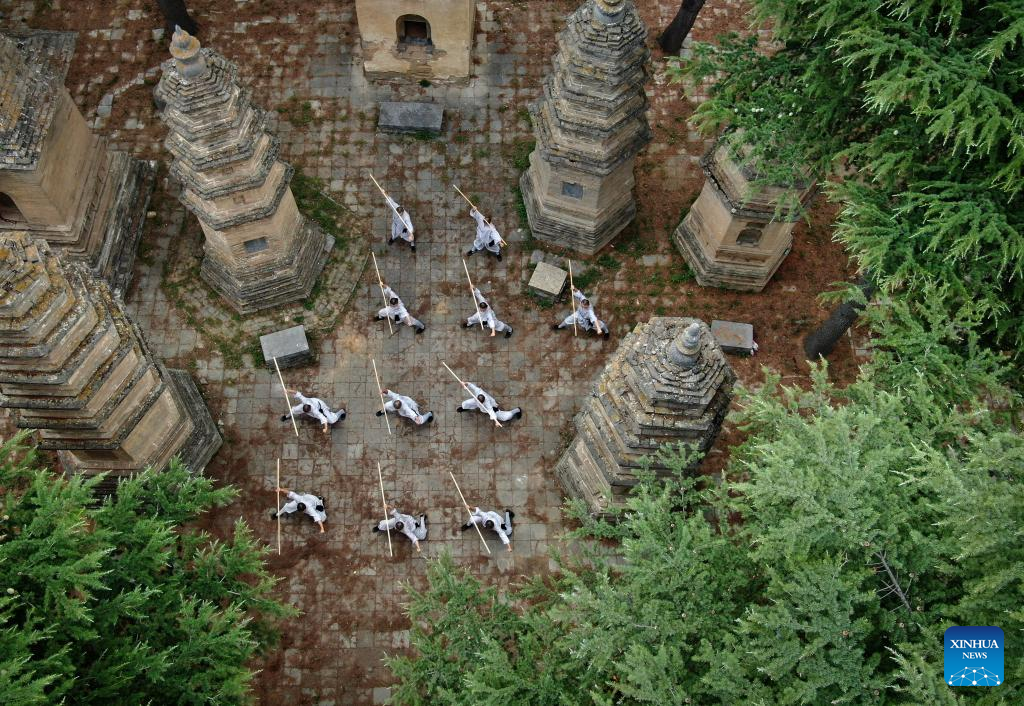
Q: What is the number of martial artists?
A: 11